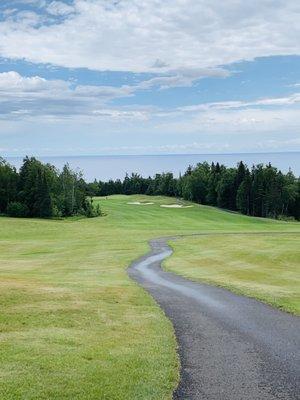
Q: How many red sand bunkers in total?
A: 0